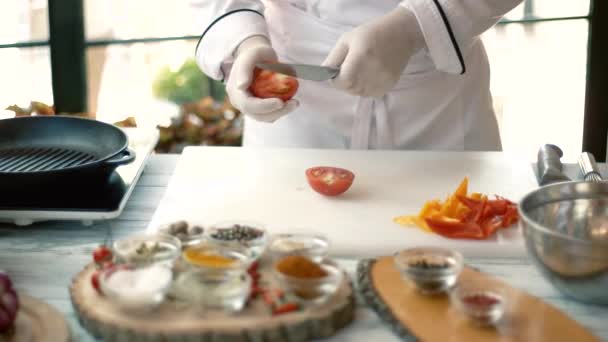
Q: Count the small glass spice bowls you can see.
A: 10